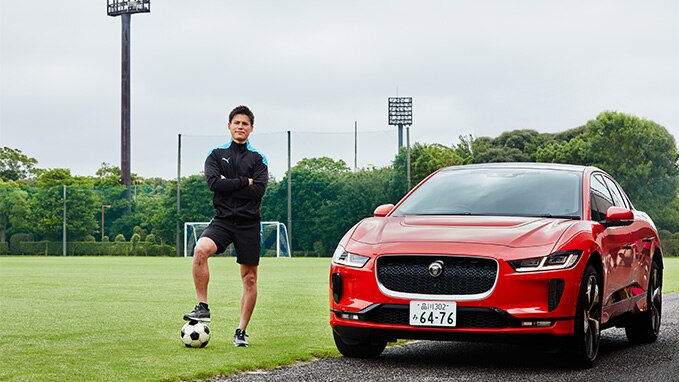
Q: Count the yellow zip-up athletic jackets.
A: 0